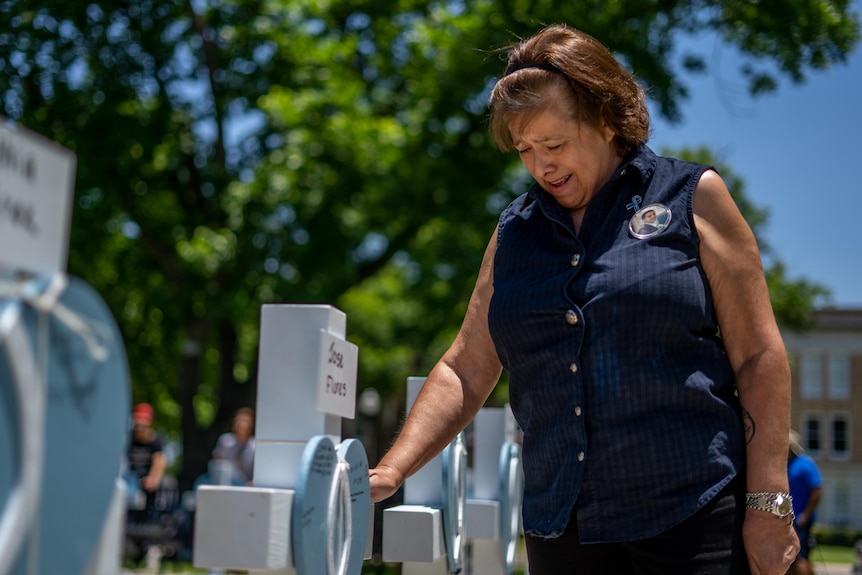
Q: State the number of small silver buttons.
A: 5